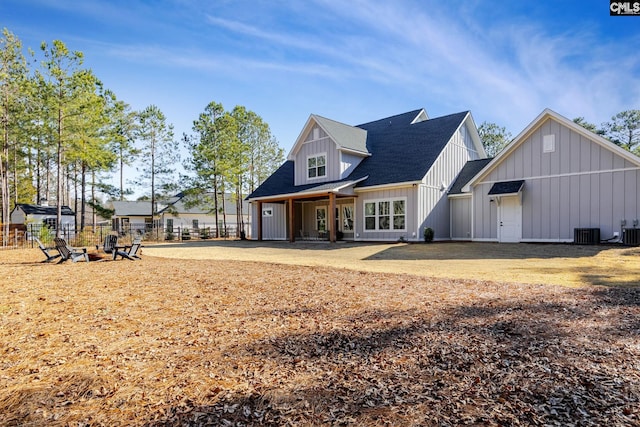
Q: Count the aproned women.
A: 0